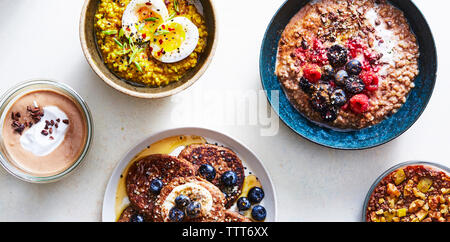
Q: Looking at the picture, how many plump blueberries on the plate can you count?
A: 10